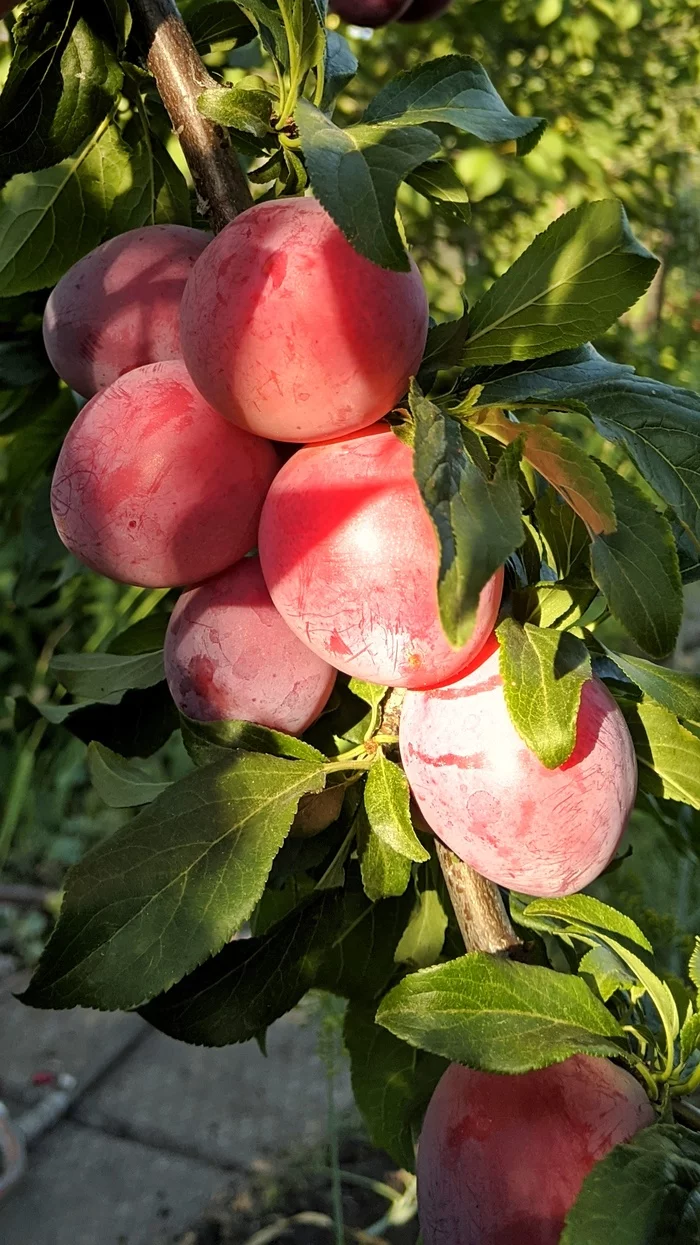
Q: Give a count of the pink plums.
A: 7